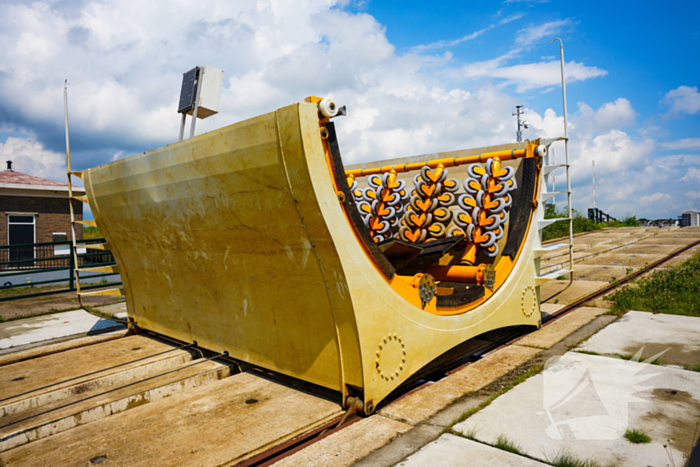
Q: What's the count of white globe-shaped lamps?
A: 0